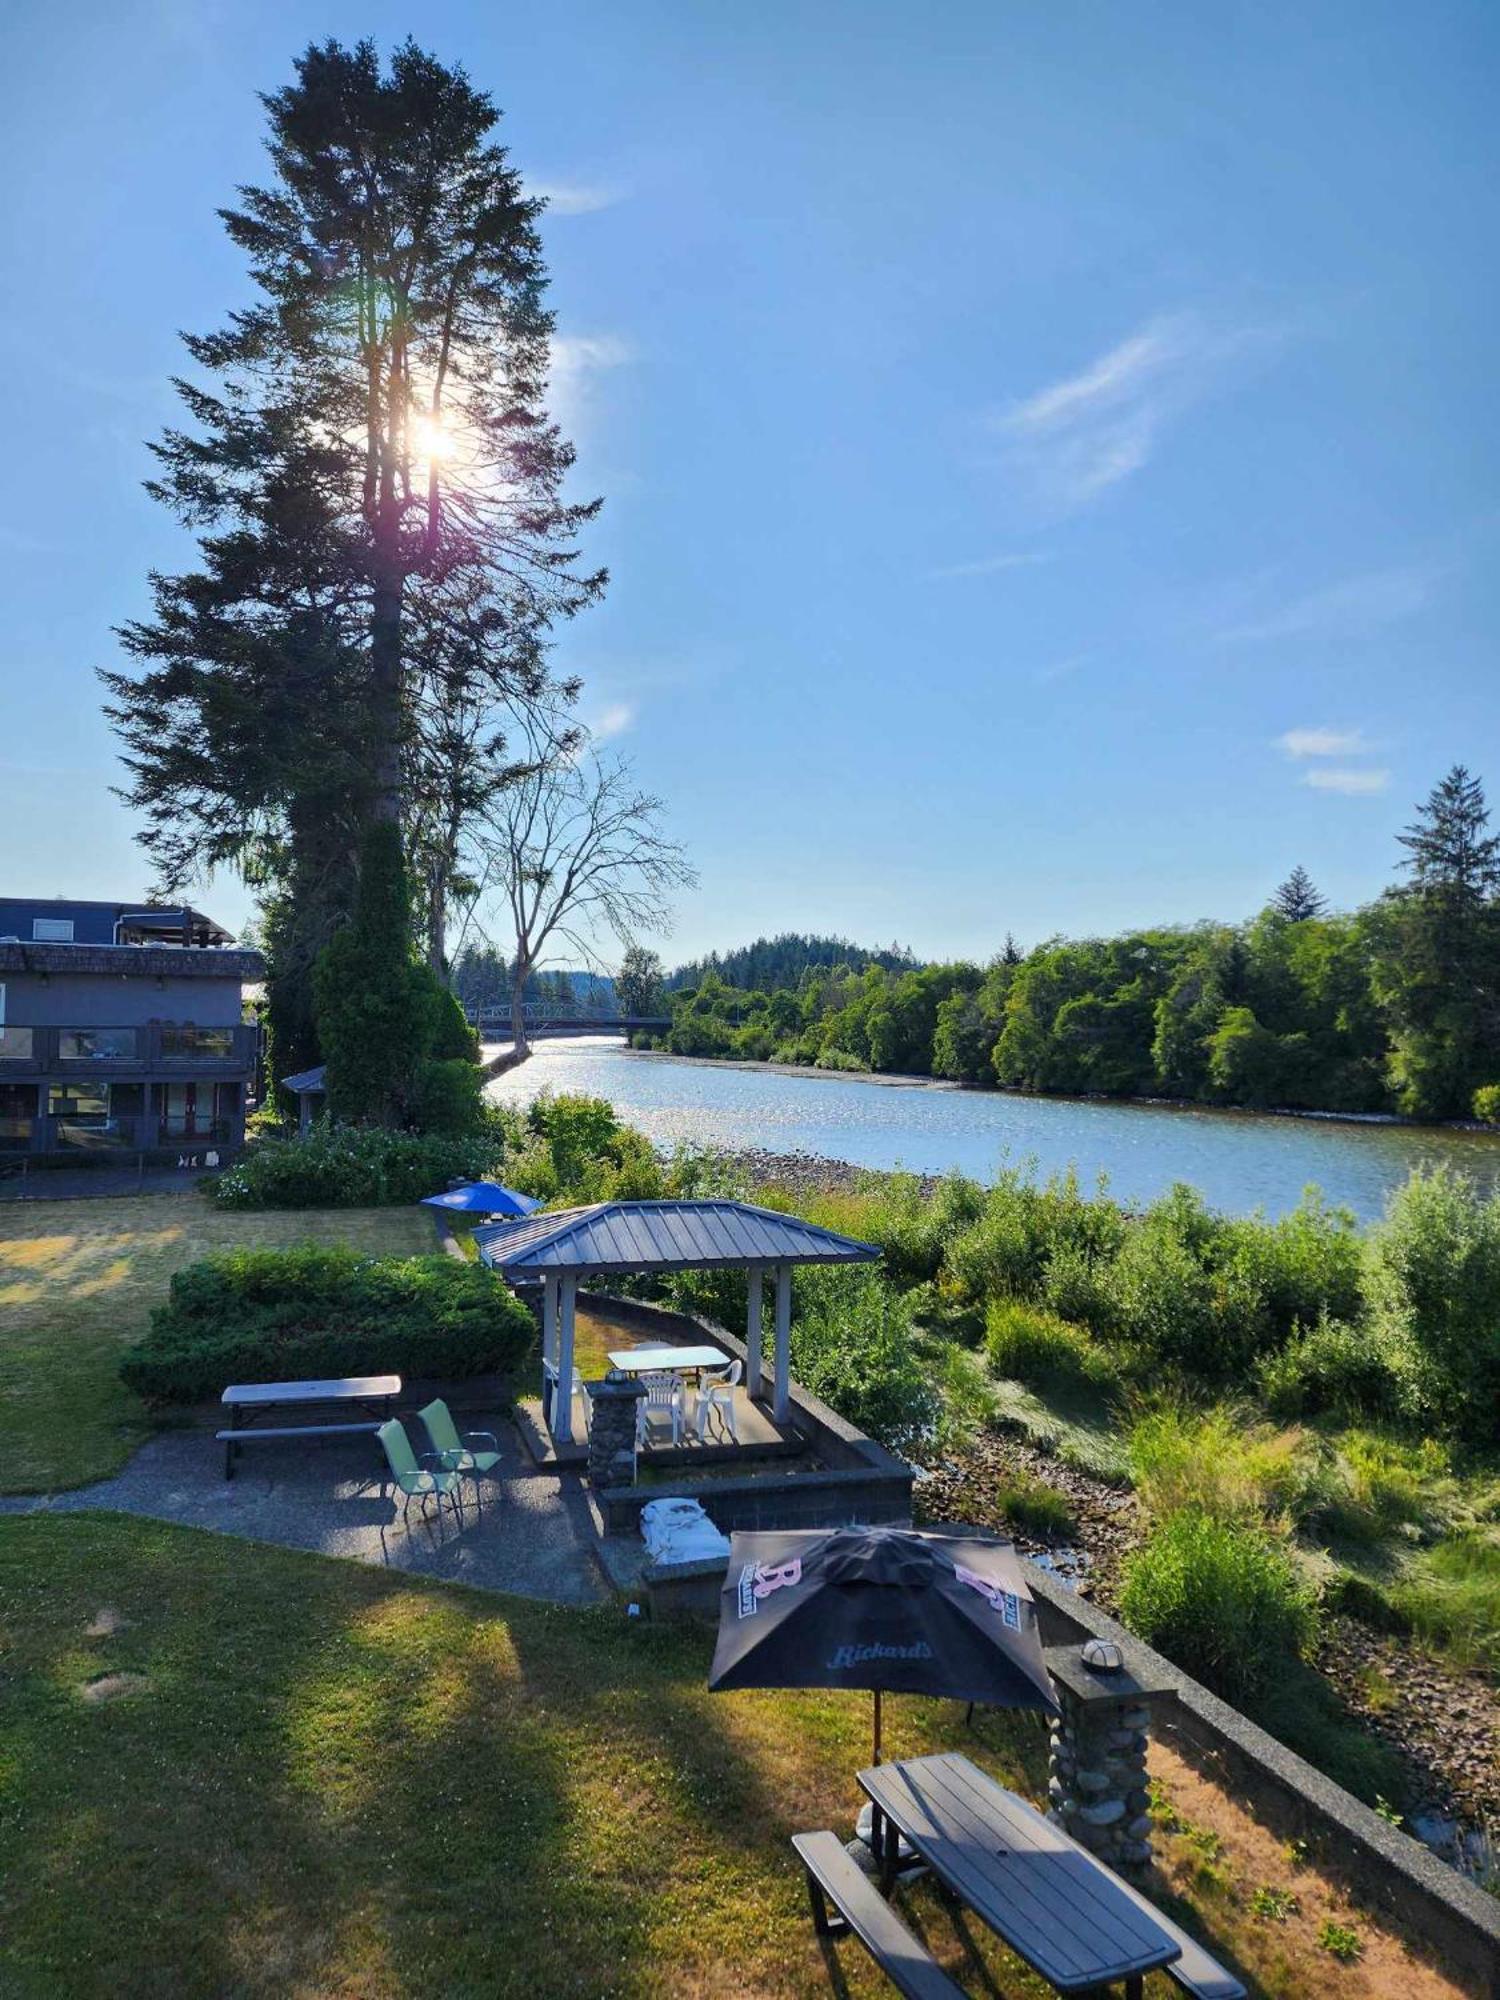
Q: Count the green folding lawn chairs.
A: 2